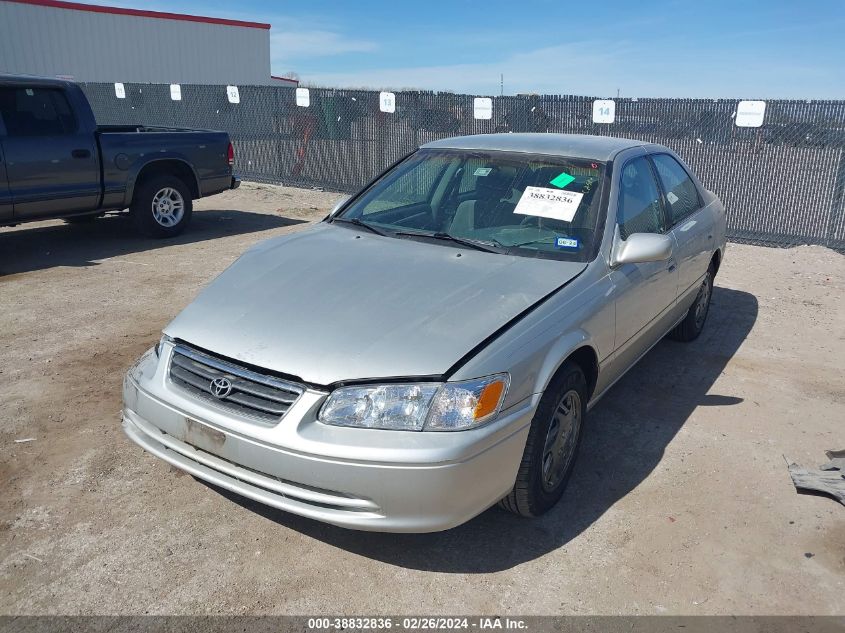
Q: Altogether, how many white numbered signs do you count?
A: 4